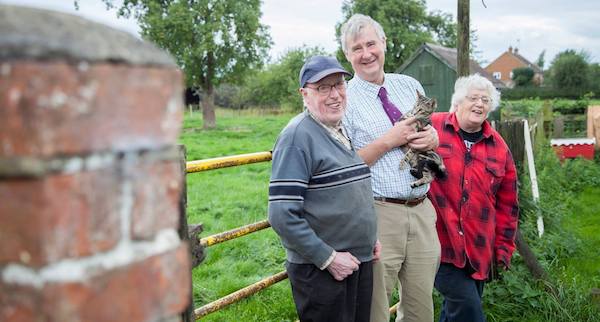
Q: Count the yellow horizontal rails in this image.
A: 3